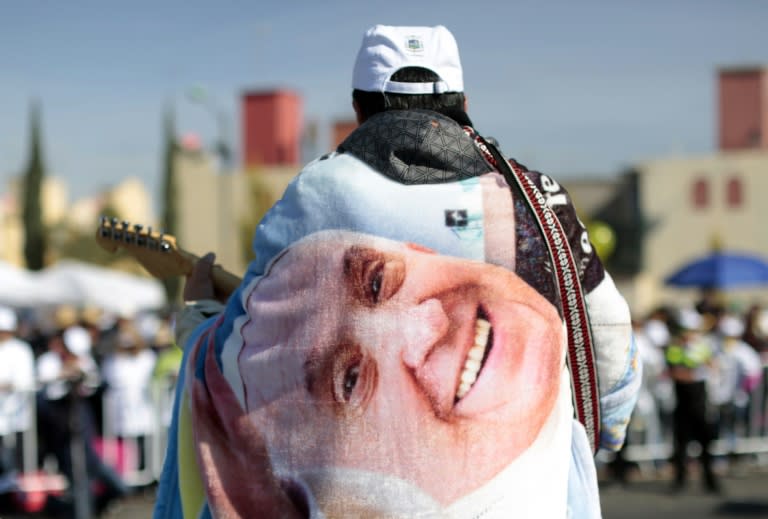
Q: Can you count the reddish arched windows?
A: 2